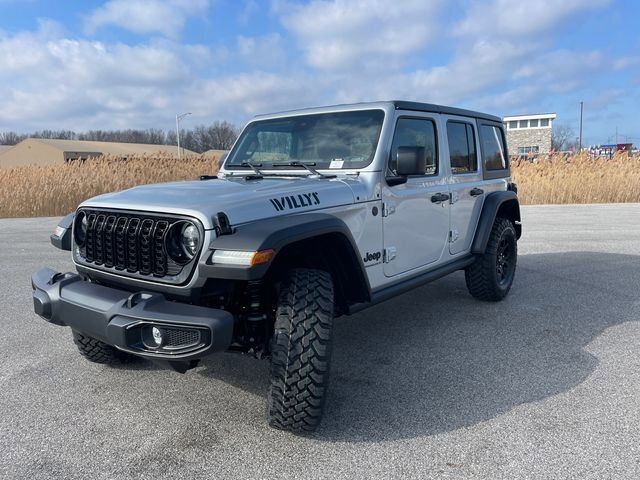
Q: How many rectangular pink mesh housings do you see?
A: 0